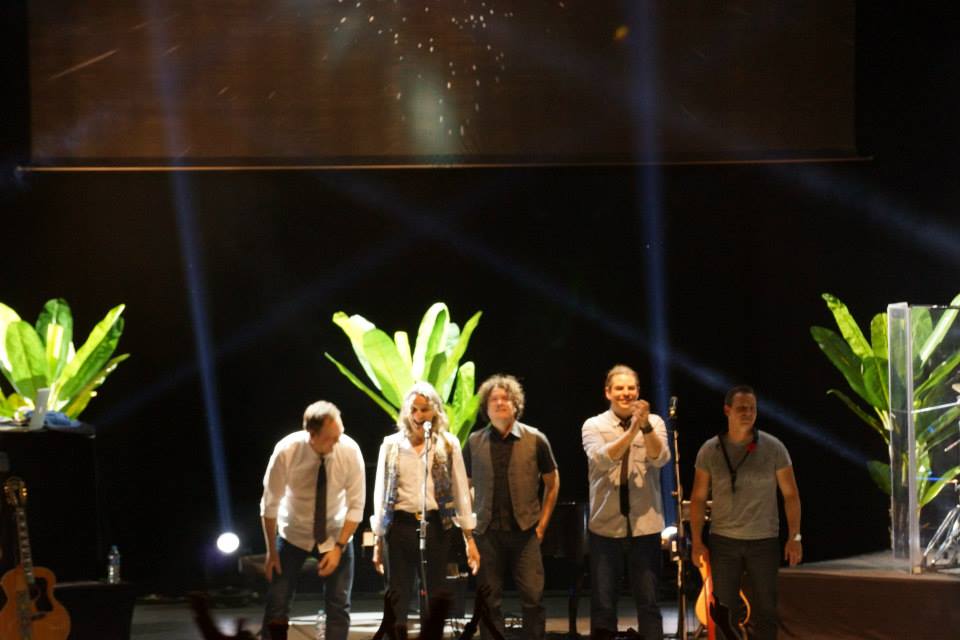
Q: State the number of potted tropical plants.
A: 3